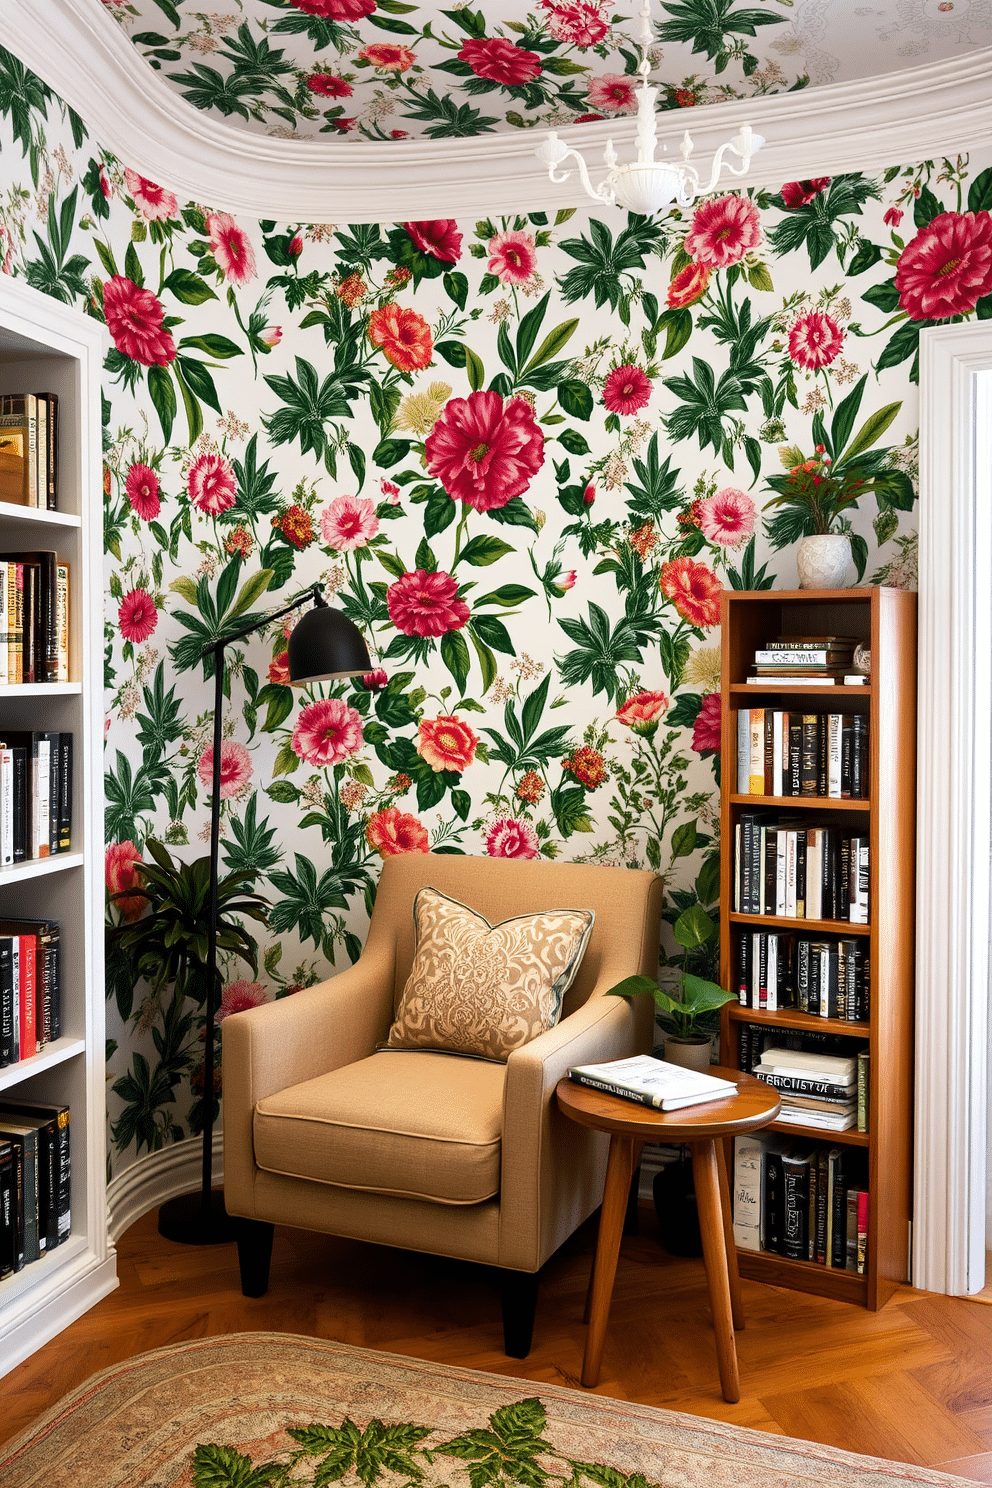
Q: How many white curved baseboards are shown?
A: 1